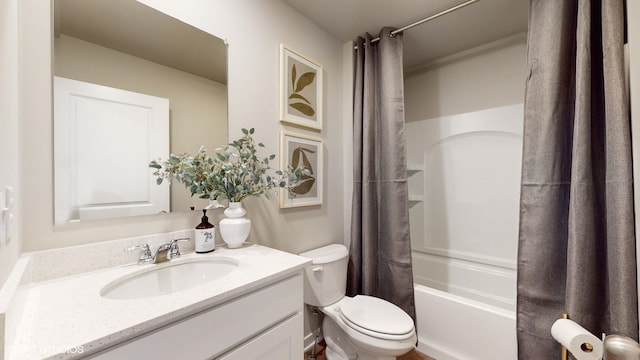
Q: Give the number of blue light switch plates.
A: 0